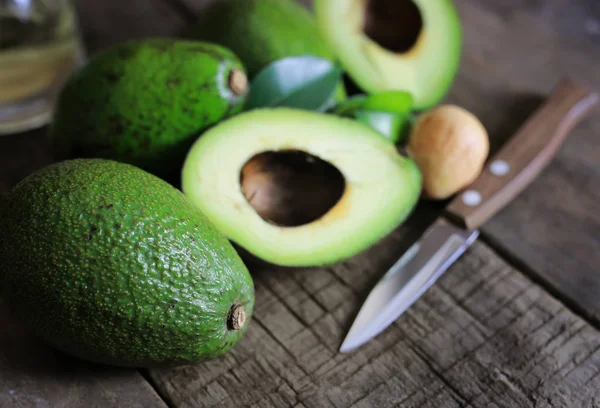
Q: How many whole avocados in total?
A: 3